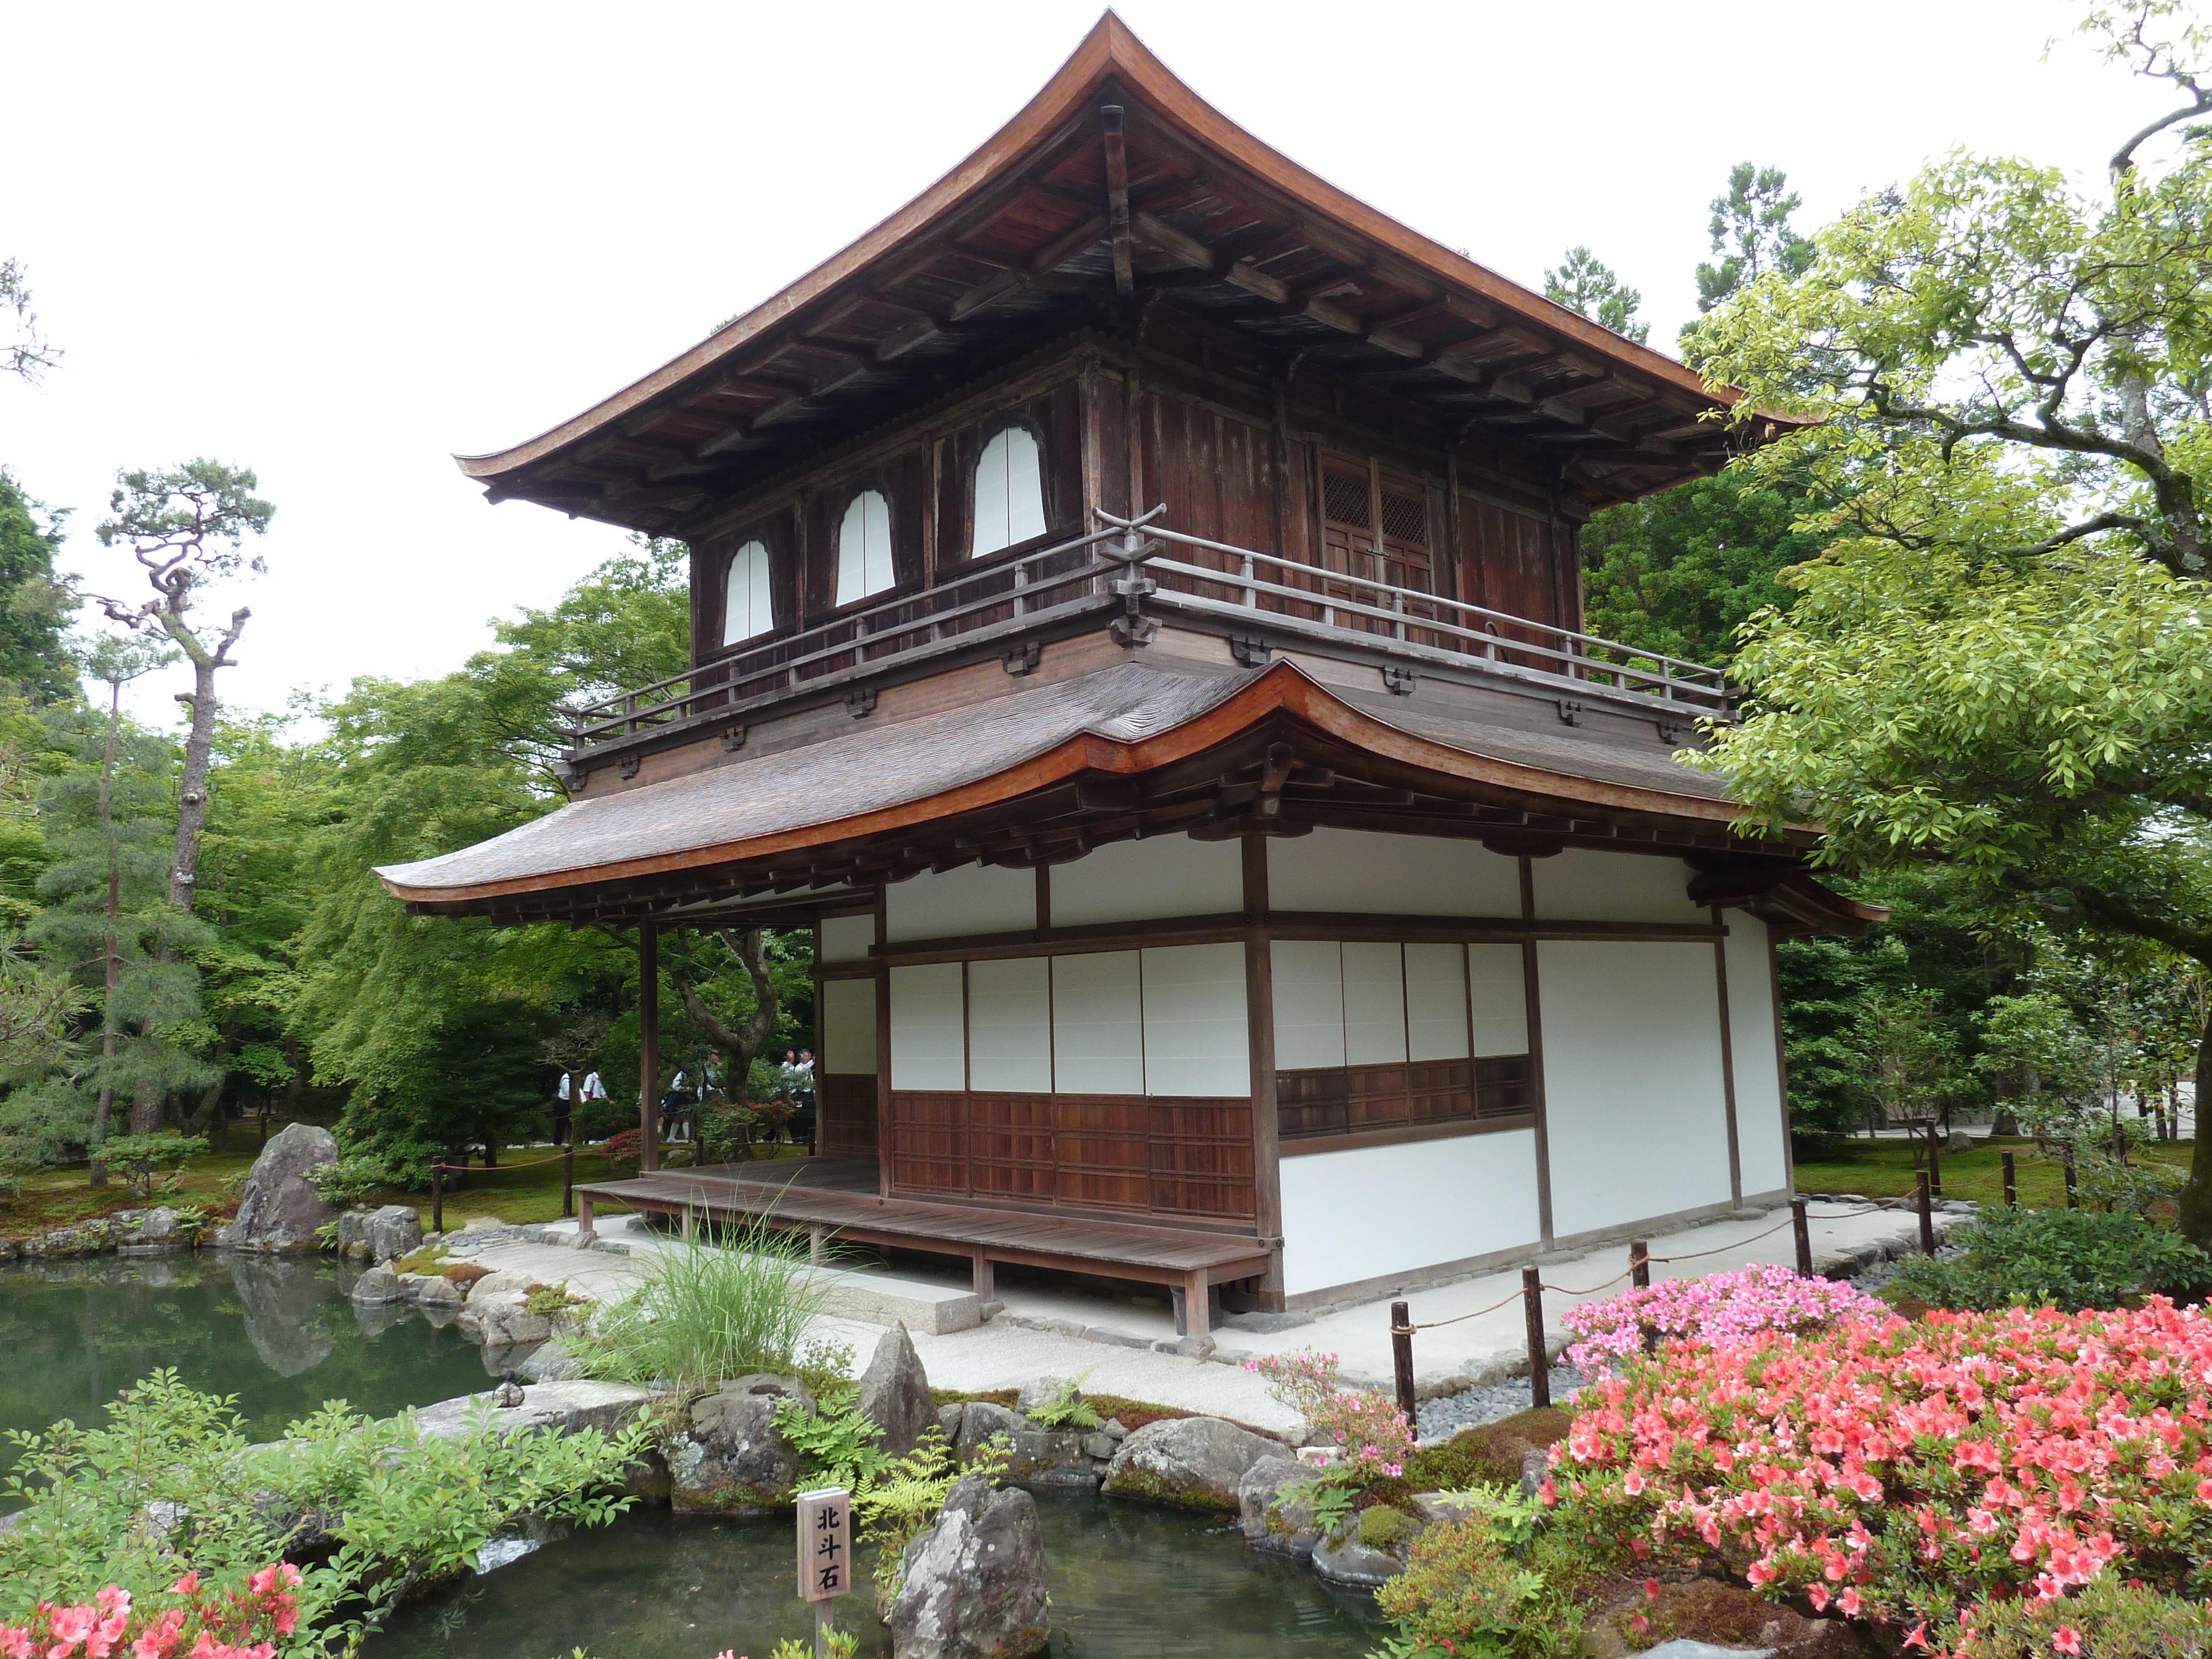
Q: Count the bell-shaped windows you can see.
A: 3